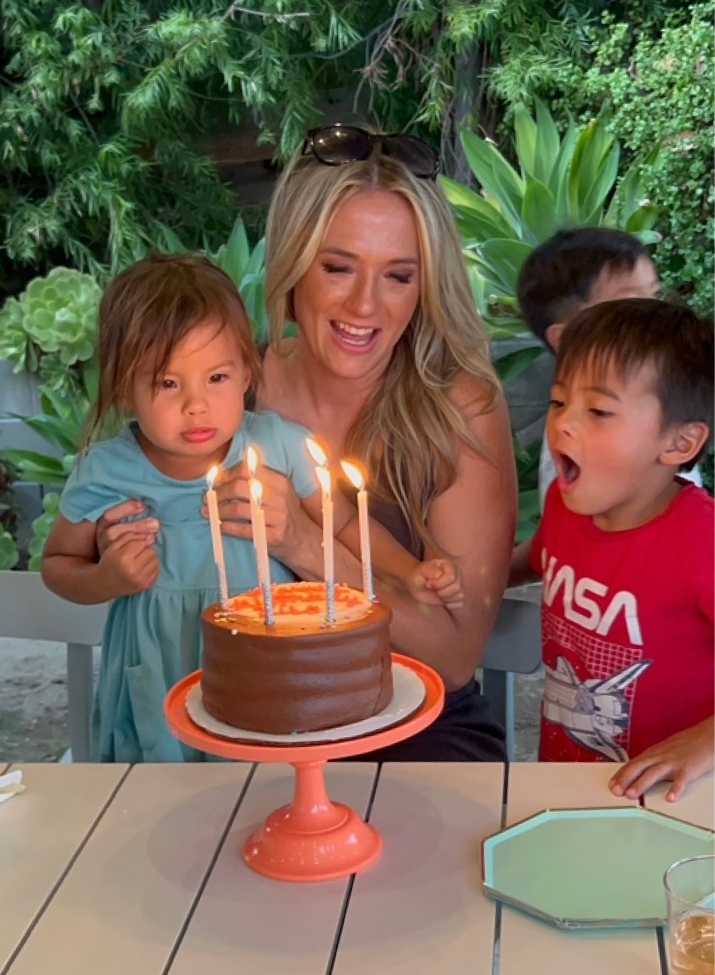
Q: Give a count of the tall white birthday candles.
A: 6